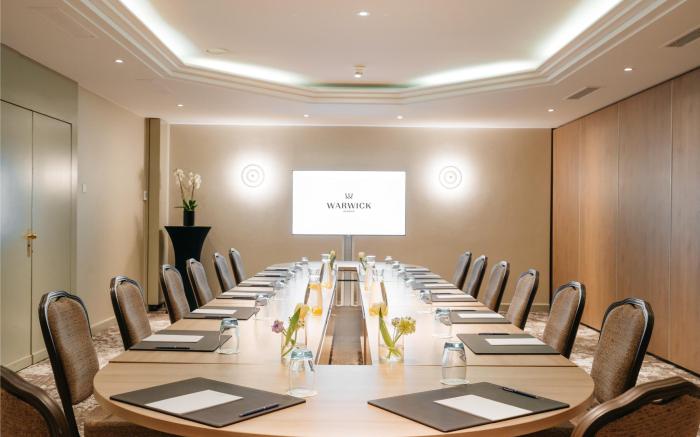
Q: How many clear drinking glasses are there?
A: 14